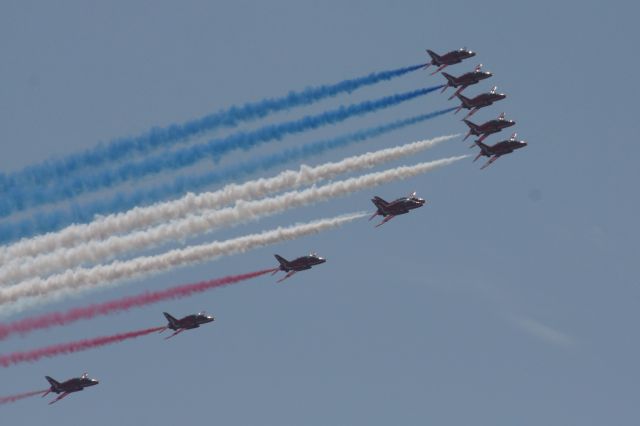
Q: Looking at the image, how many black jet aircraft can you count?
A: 9